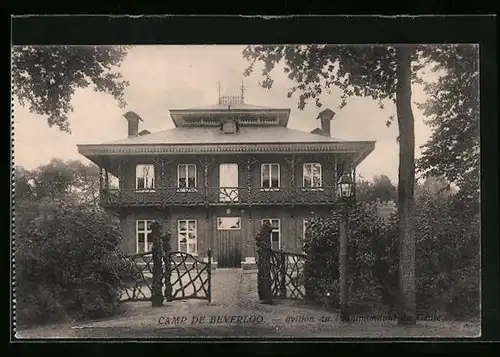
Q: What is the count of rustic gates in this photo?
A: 2